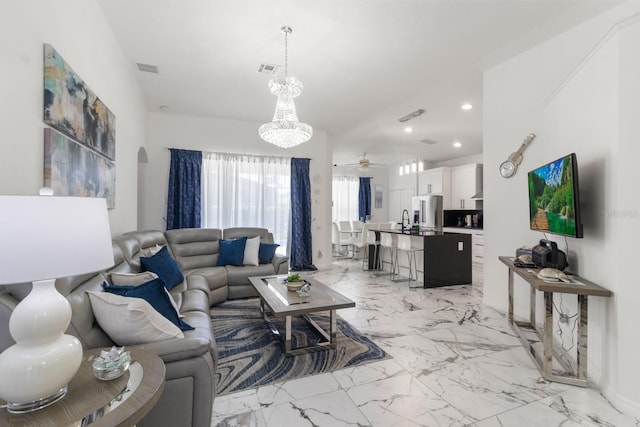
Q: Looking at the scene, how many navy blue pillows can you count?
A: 4